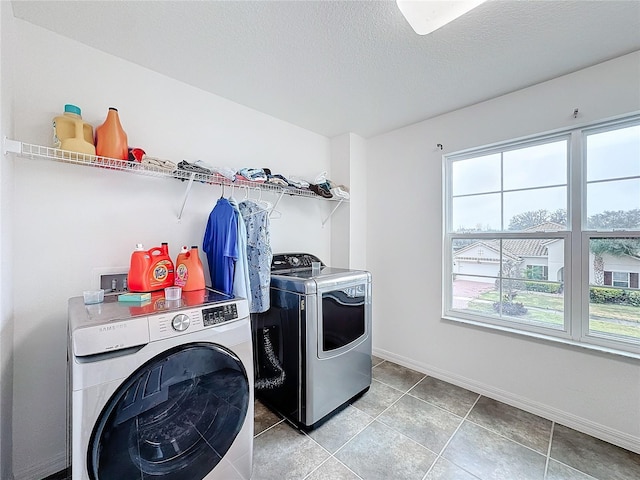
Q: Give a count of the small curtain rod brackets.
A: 2